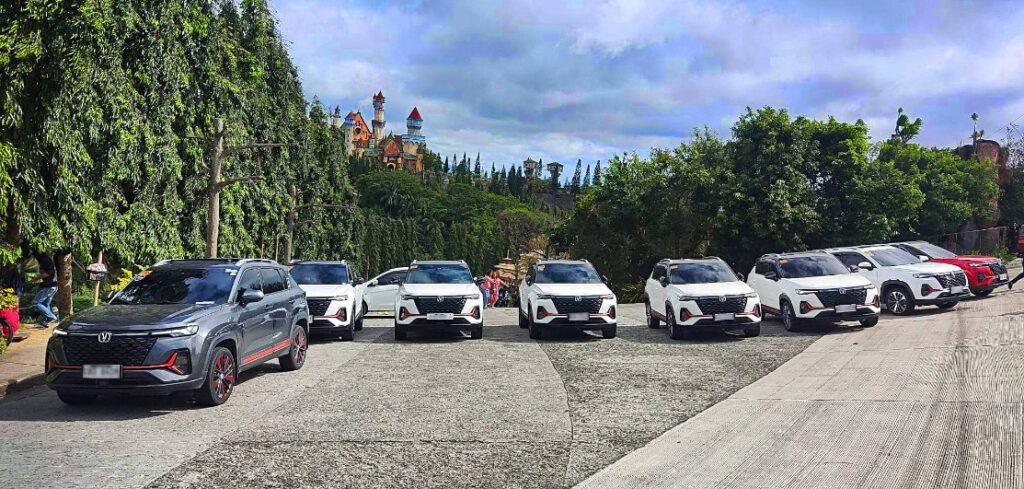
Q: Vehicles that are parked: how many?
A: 9